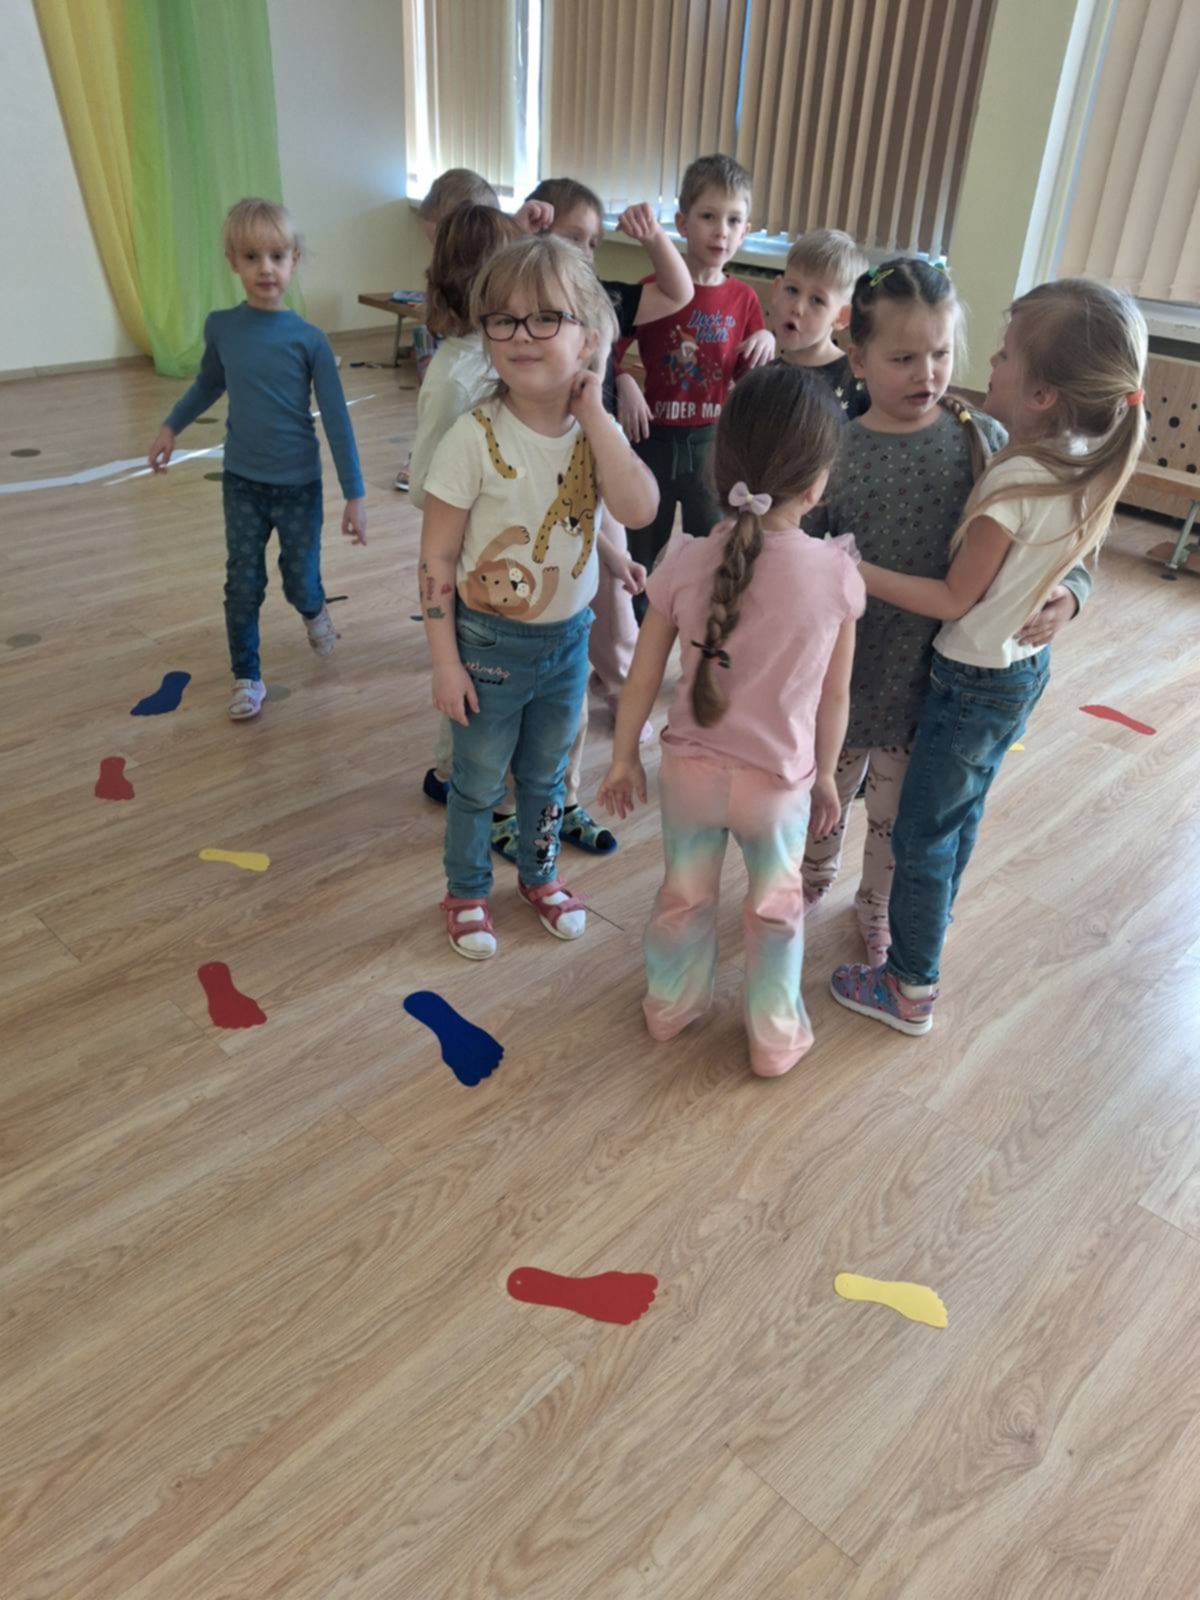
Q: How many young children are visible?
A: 10